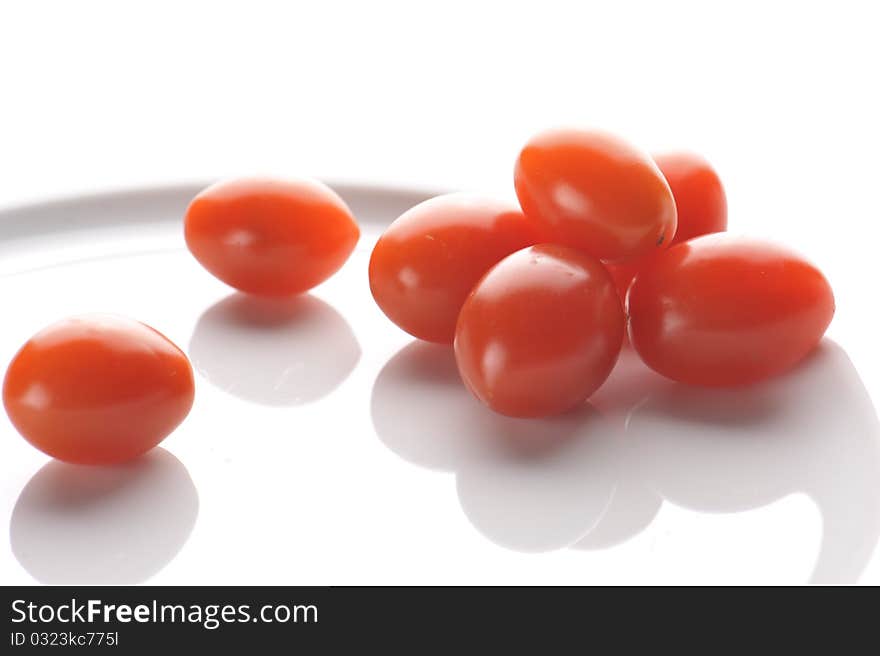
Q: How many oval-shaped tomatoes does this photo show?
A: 7